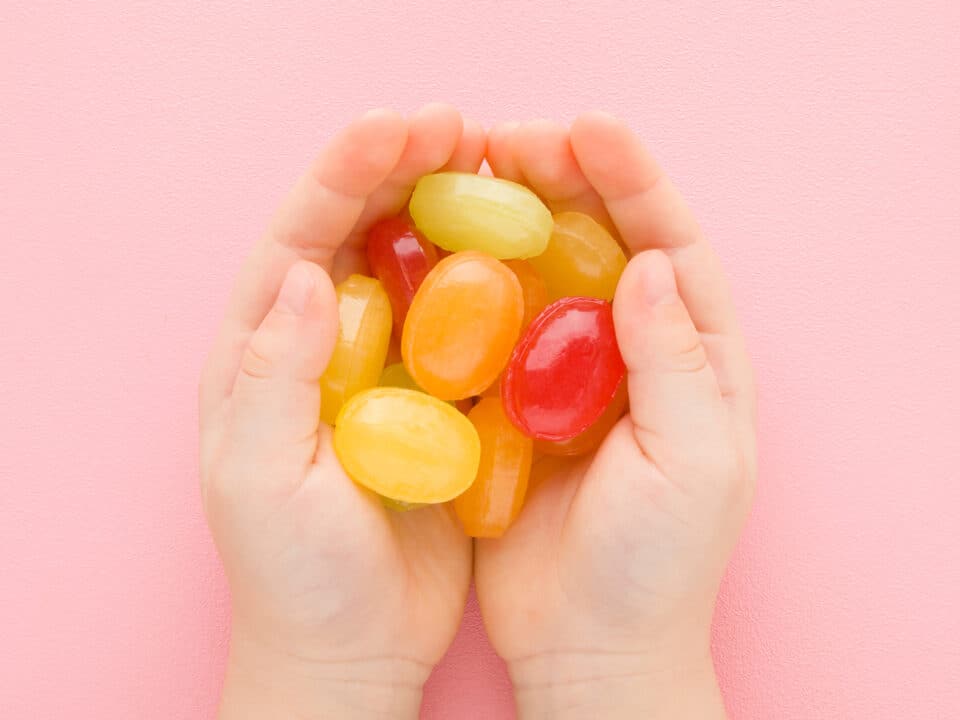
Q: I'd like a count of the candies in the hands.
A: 11